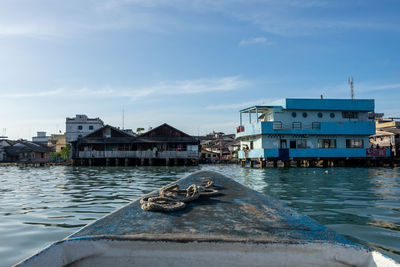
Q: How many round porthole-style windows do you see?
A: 4